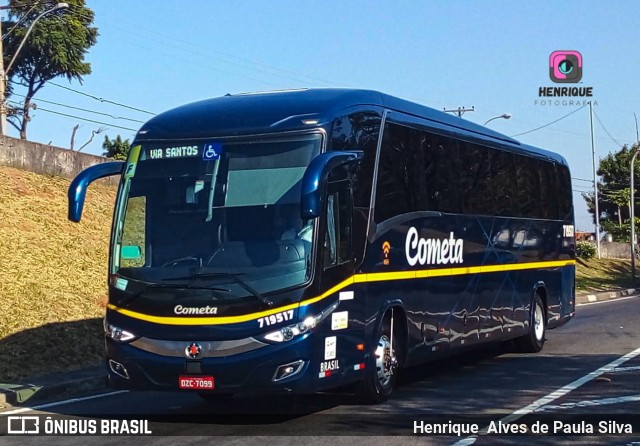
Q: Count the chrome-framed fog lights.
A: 2